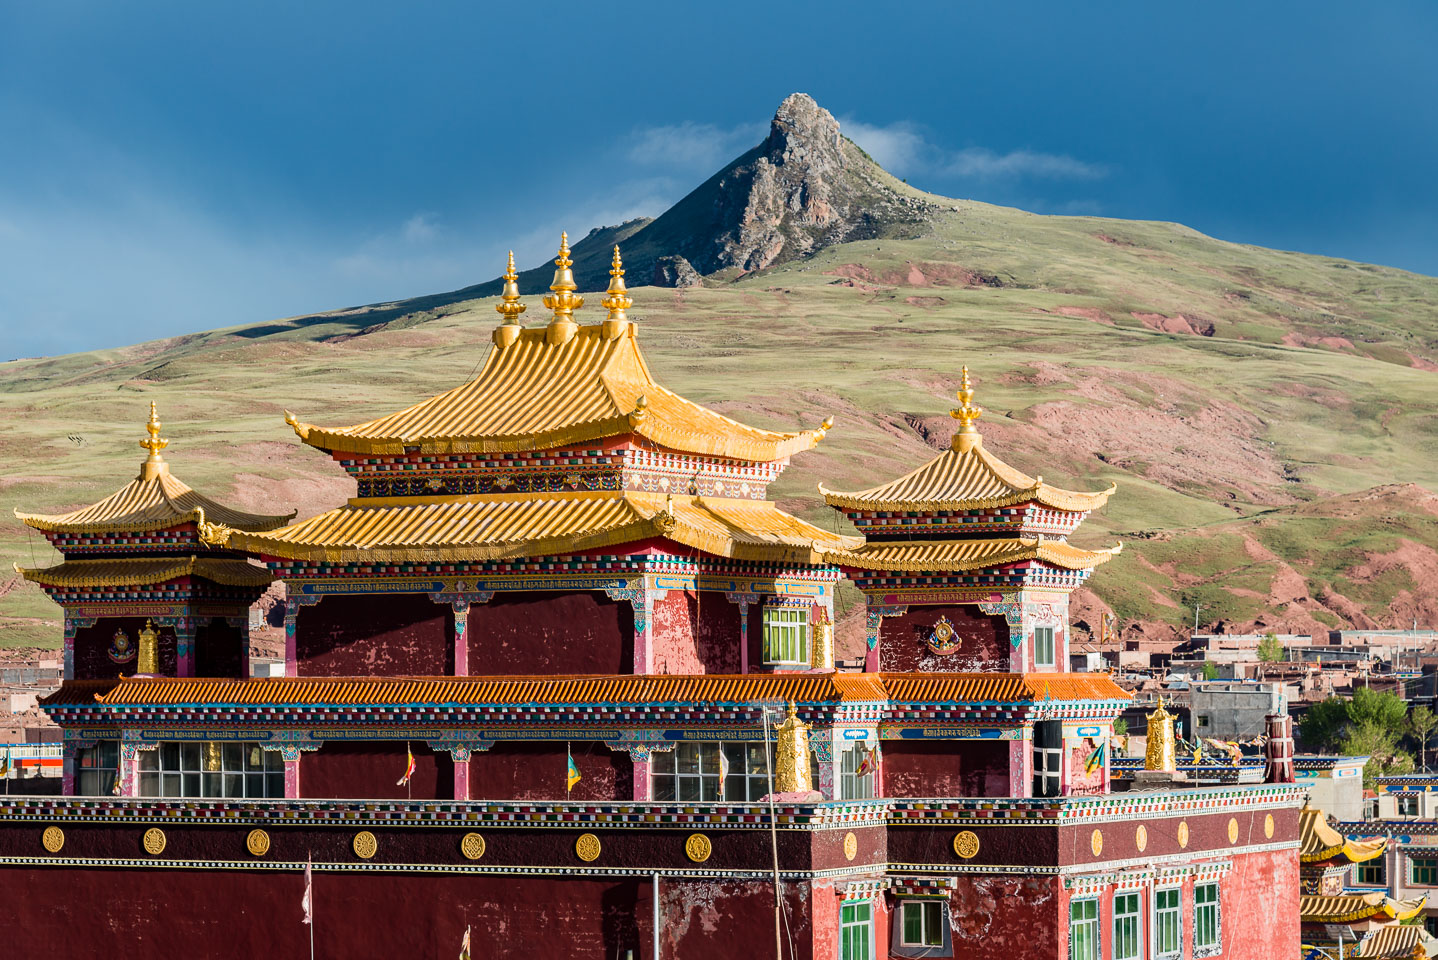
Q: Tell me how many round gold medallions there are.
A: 14